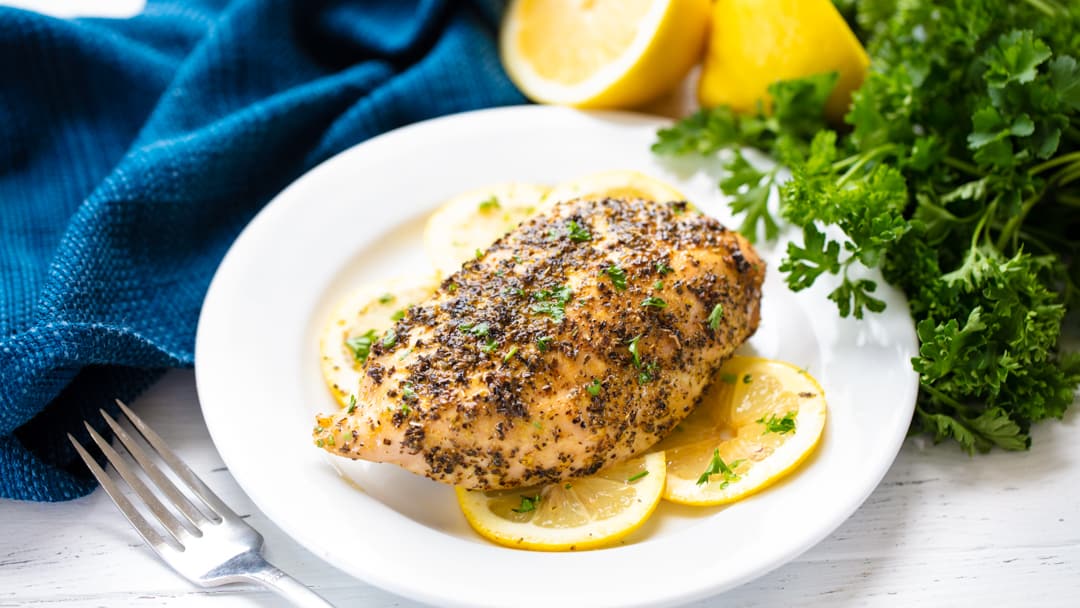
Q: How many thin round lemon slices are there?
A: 5